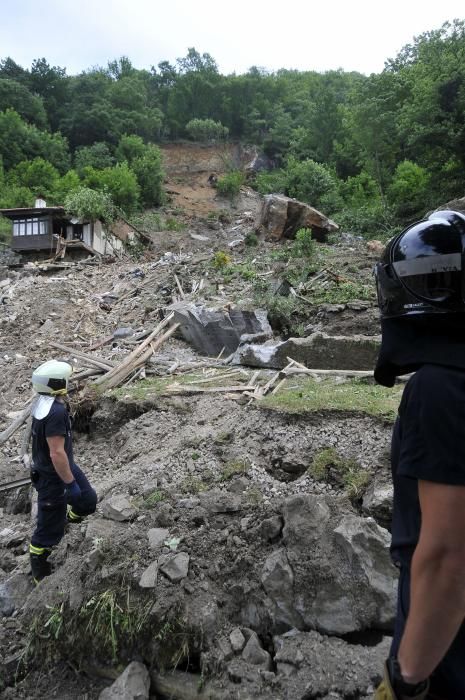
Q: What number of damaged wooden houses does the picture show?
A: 1